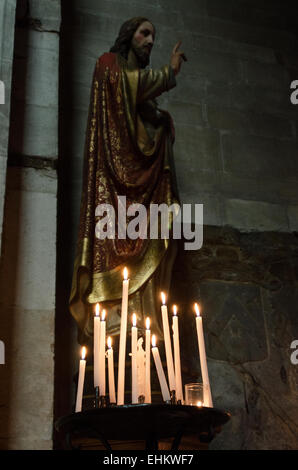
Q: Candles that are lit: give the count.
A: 11